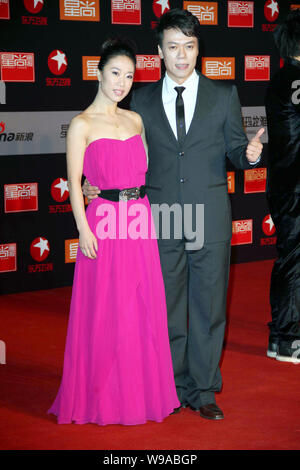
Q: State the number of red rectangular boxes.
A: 10